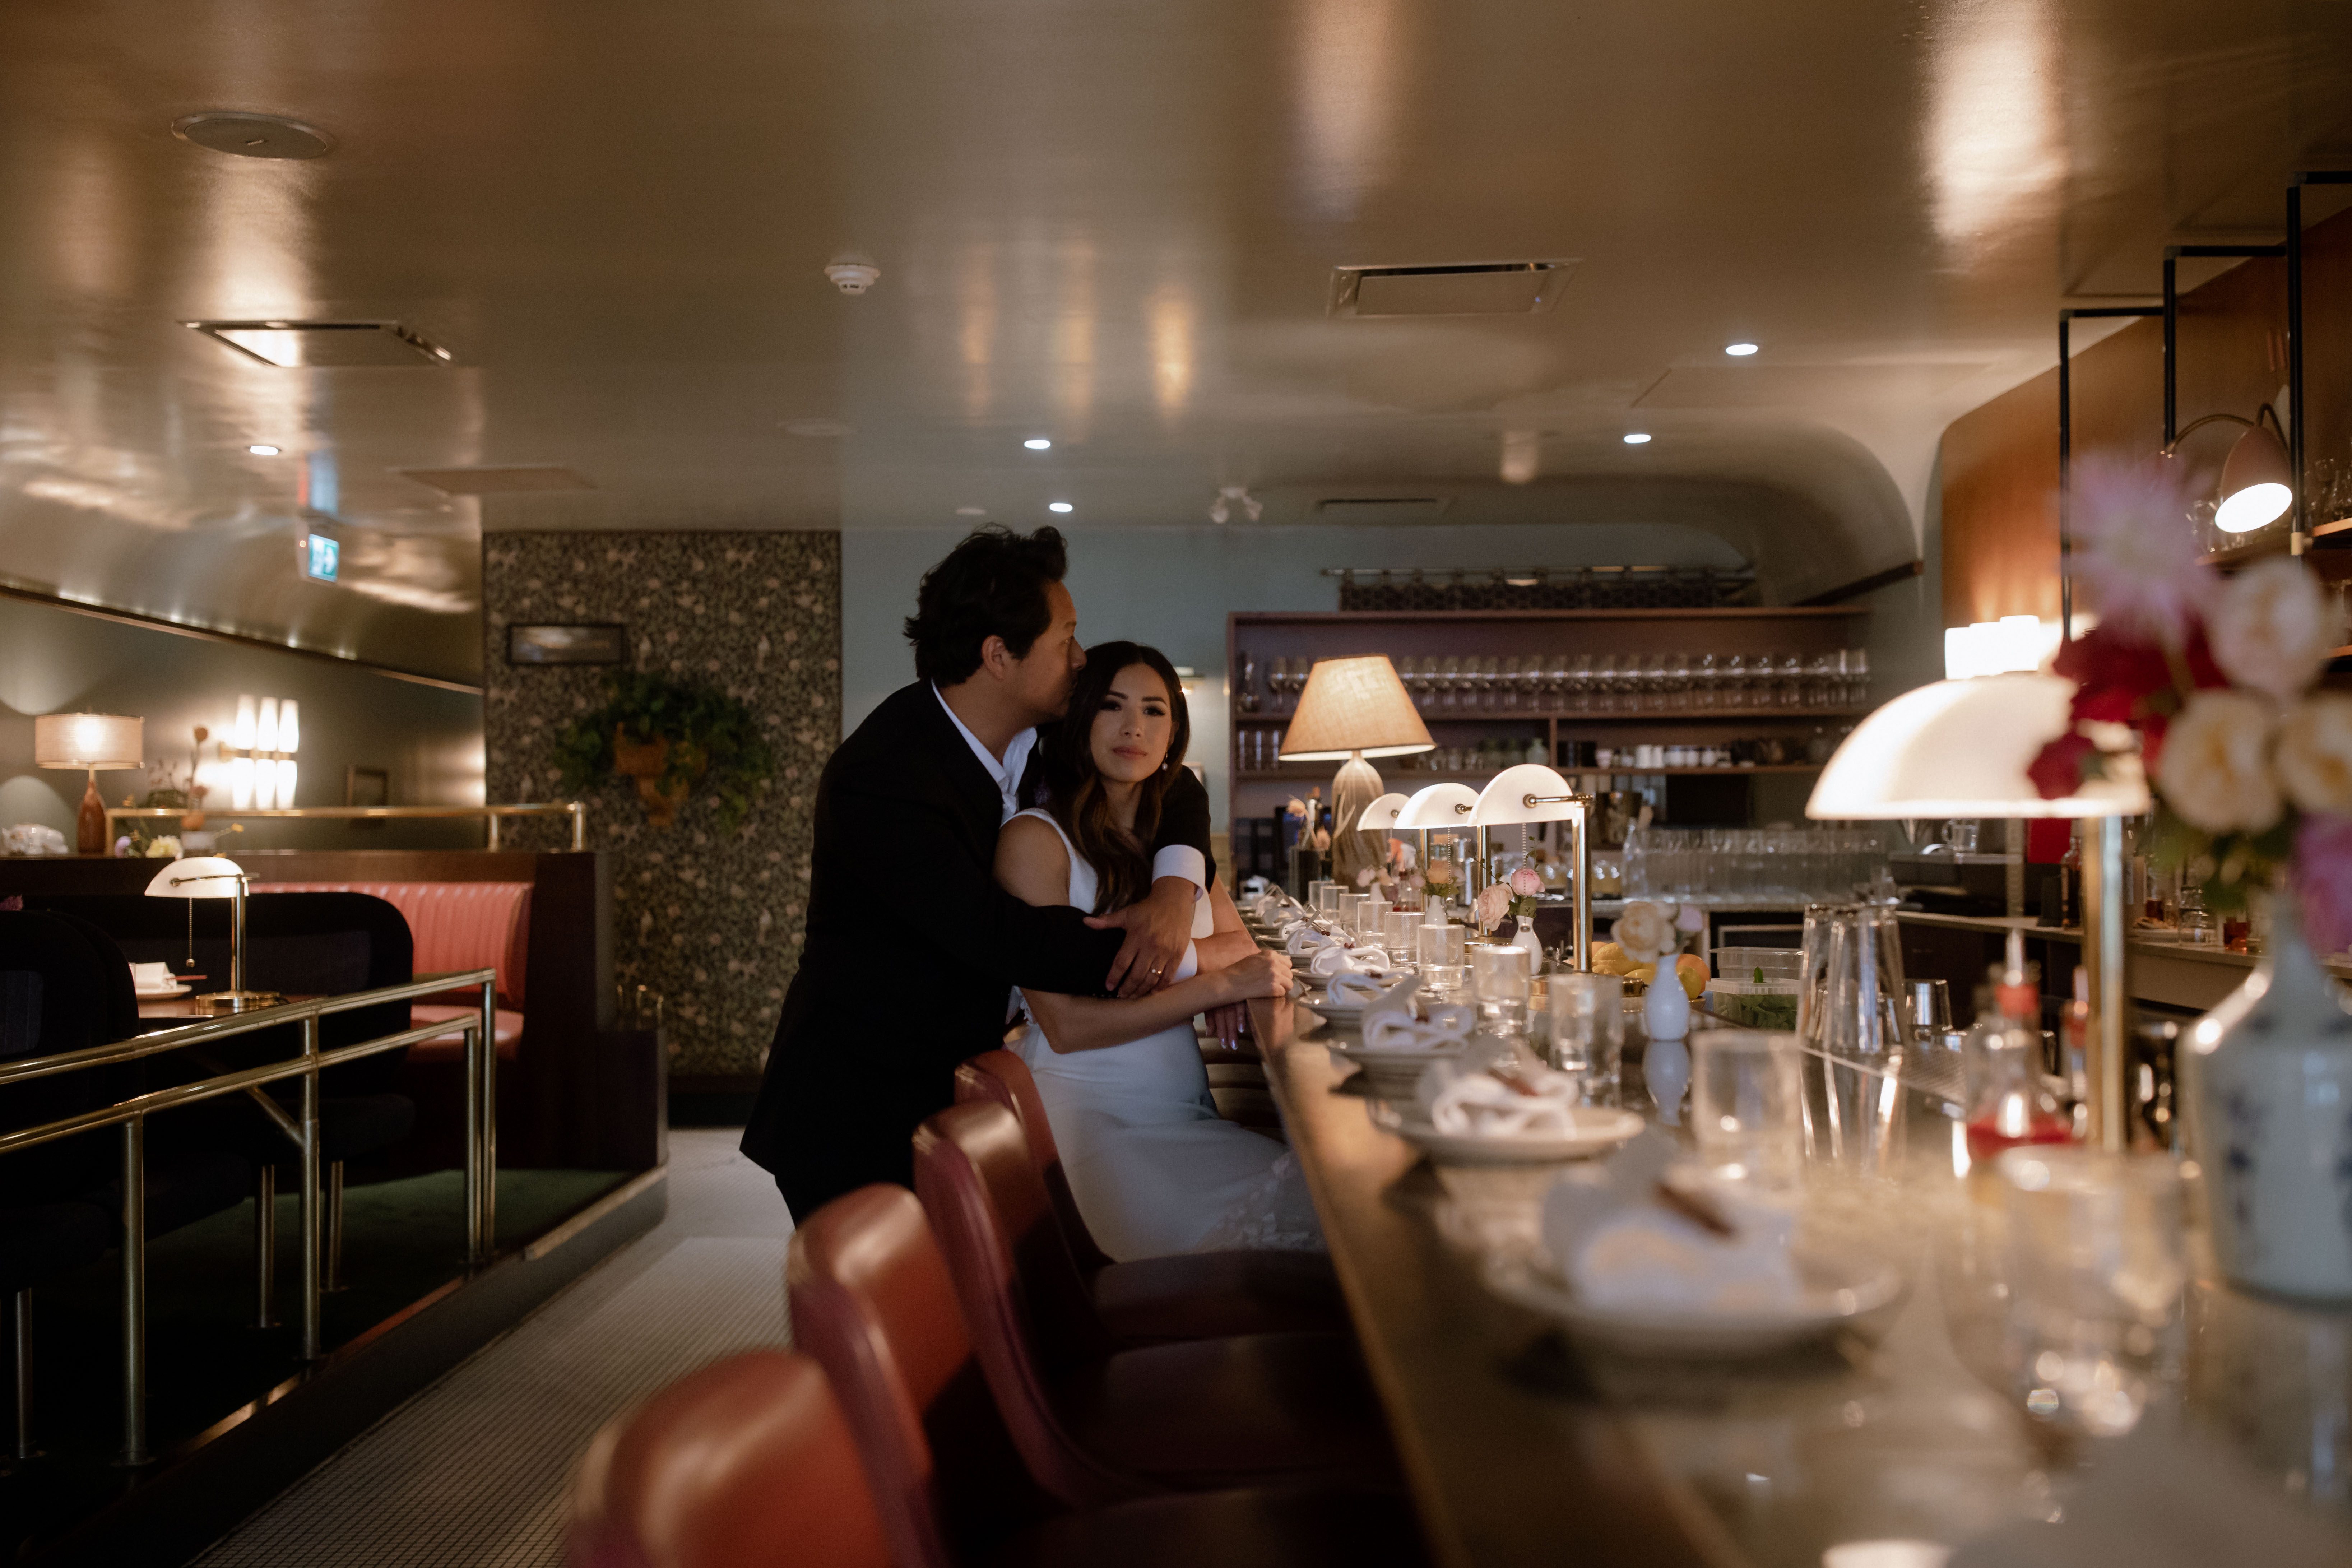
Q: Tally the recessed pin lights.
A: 5